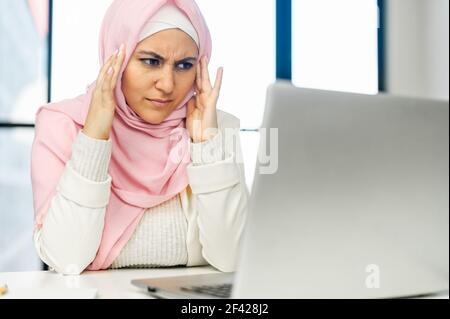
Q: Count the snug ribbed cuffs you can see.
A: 2